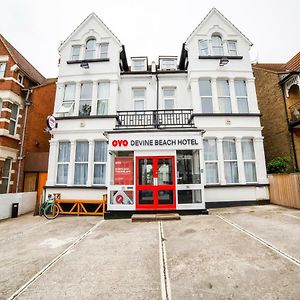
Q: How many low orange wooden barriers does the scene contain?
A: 1